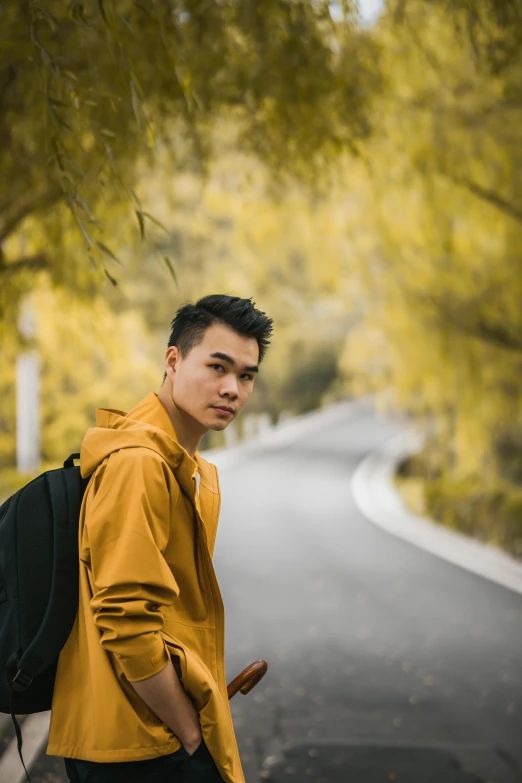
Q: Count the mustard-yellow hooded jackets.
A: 1